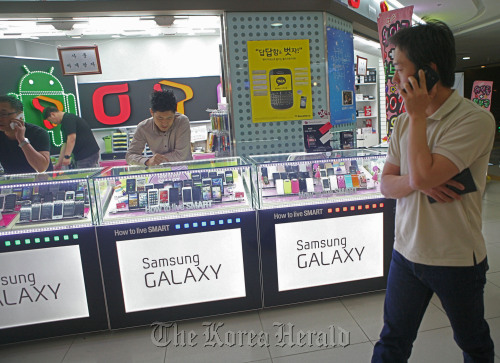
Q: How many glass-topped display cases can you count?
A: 3